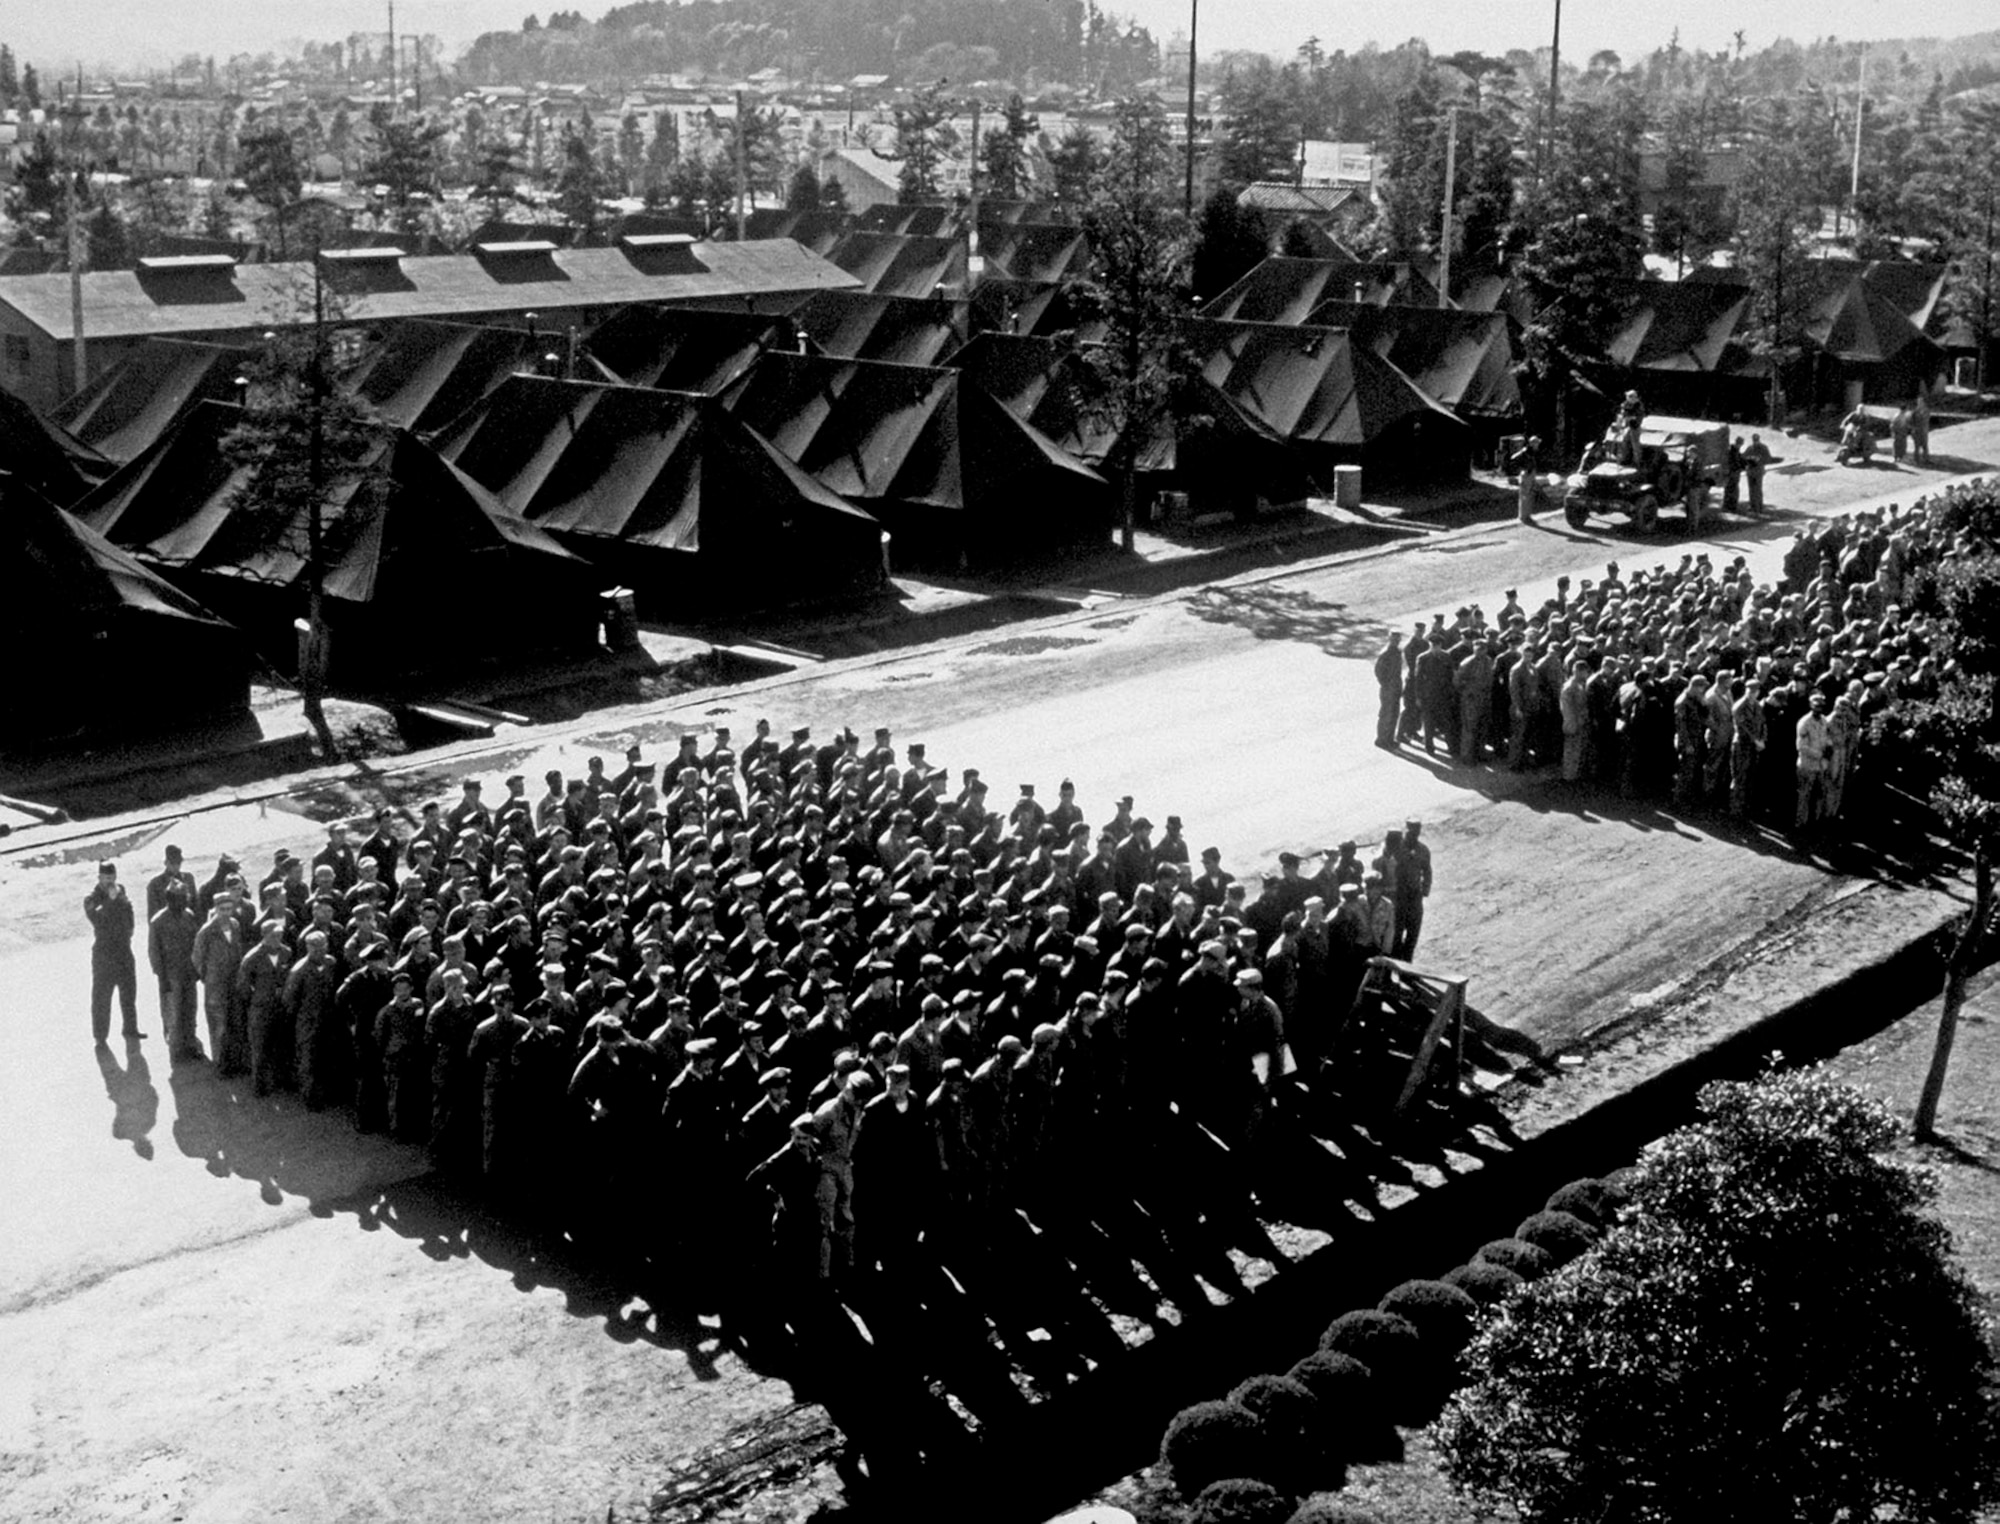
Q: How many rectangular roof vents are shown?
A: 4